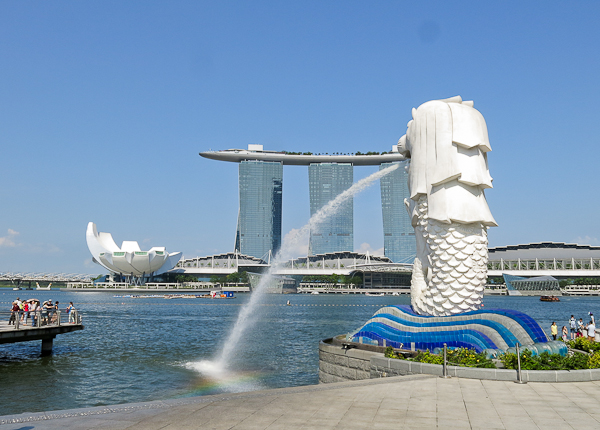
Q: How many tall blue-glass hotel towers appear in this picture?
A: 3